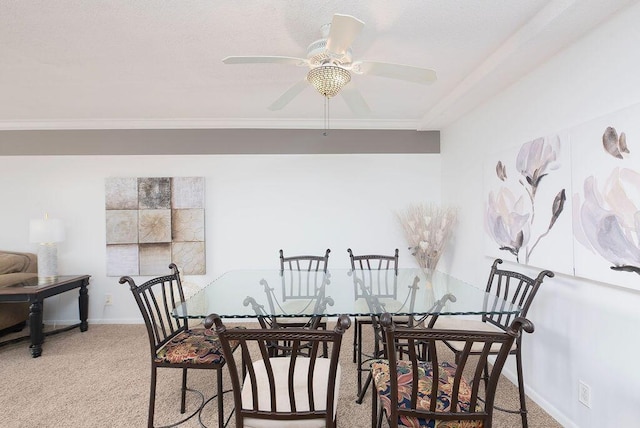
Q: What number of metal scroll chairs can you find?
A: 6